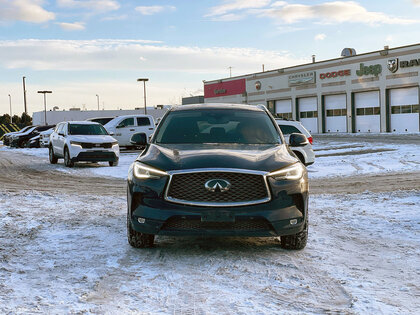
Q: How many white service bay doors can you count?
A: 5